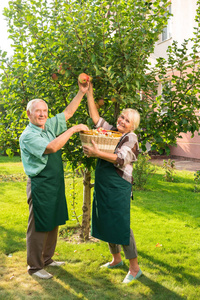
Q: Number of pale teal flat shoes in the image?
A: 2